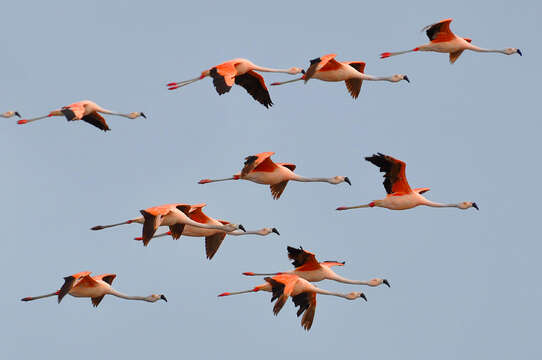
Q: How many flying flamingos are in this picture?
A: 12